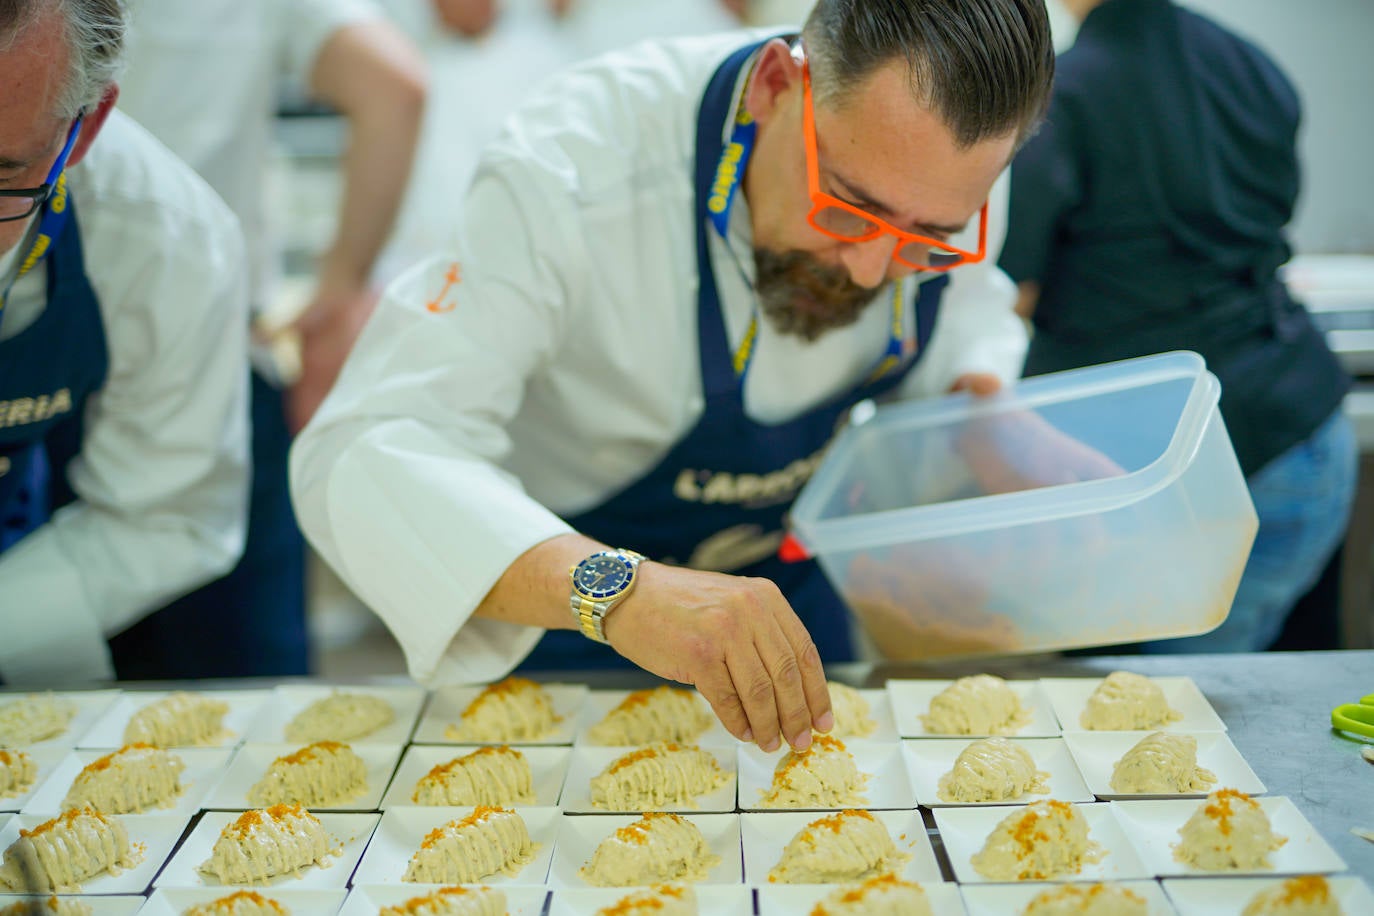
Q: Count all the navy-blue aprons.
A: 2